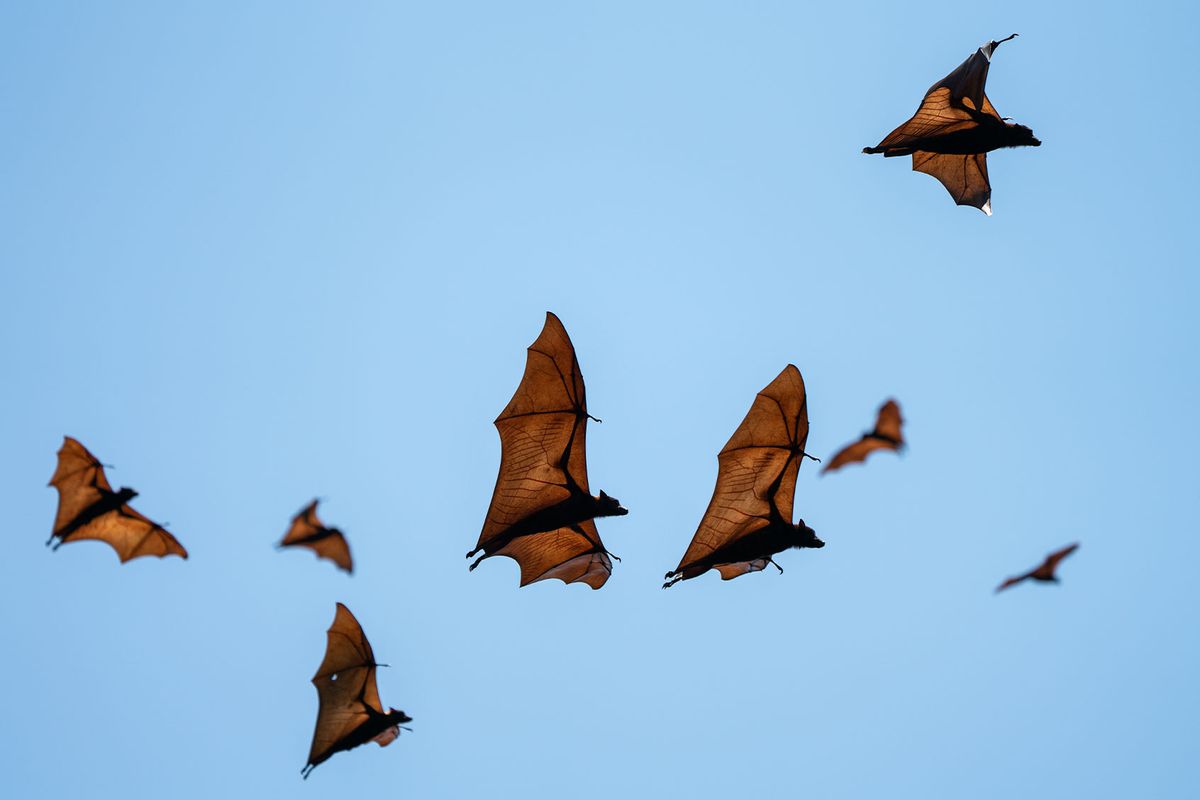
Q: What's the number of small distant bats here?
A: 3